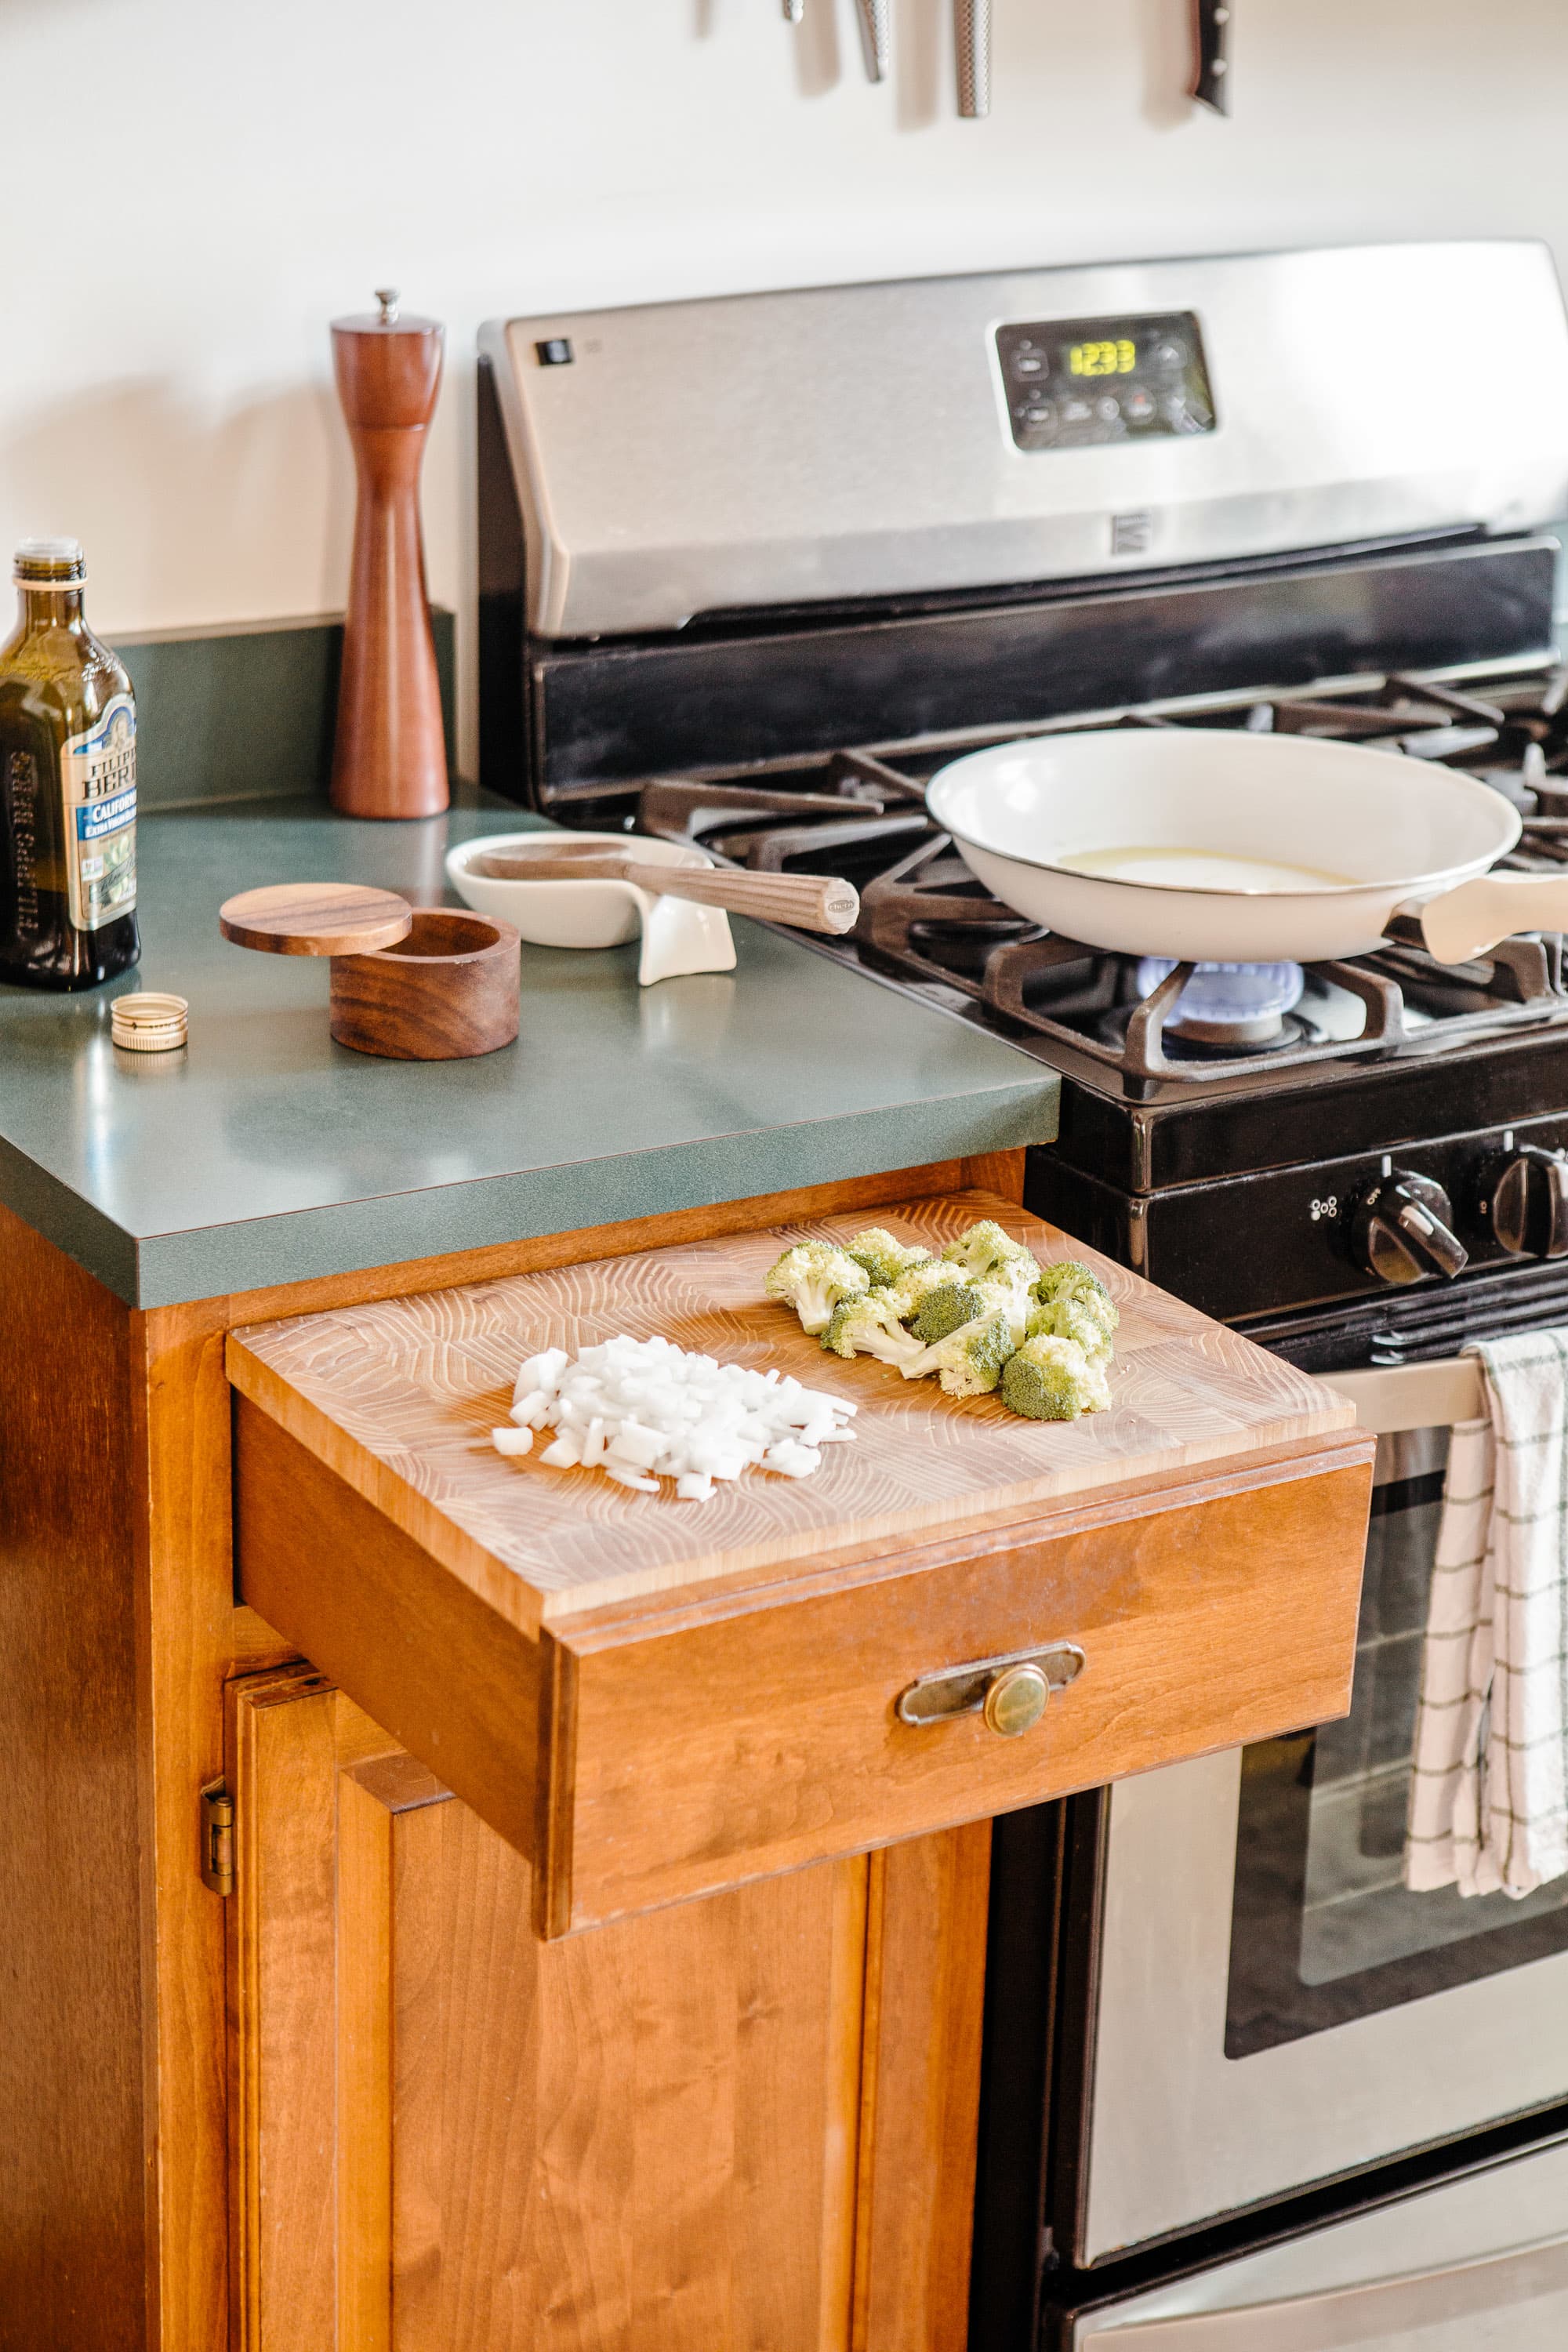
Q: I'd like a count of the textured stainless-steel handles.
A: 3